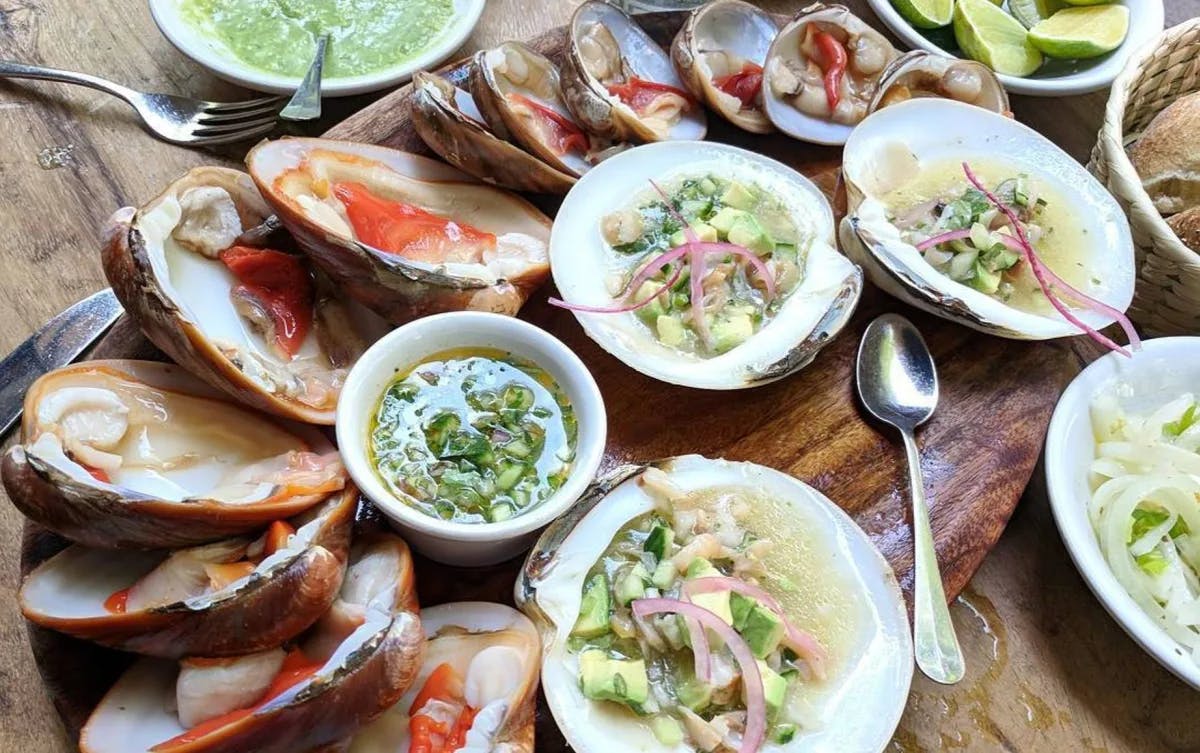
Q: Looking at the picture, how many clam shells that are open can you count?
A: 15